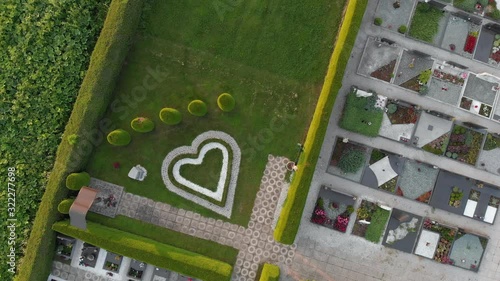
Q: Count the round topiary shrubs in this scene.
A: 7